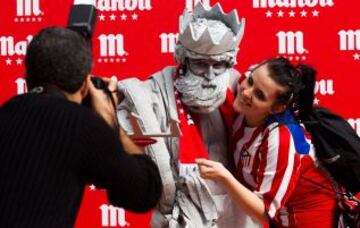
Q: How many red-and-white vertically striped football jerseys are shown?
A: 1